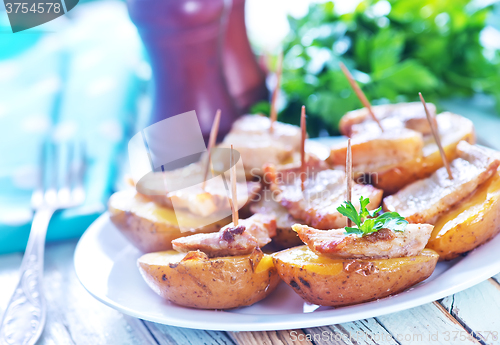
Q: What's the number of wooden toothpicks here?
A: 7